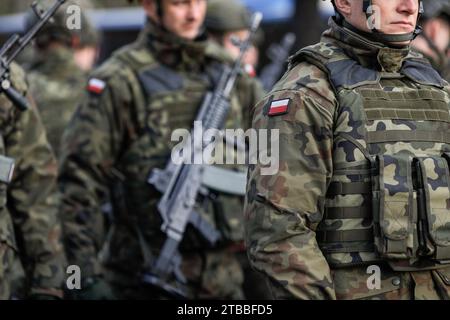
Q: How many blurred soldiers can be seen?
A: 5